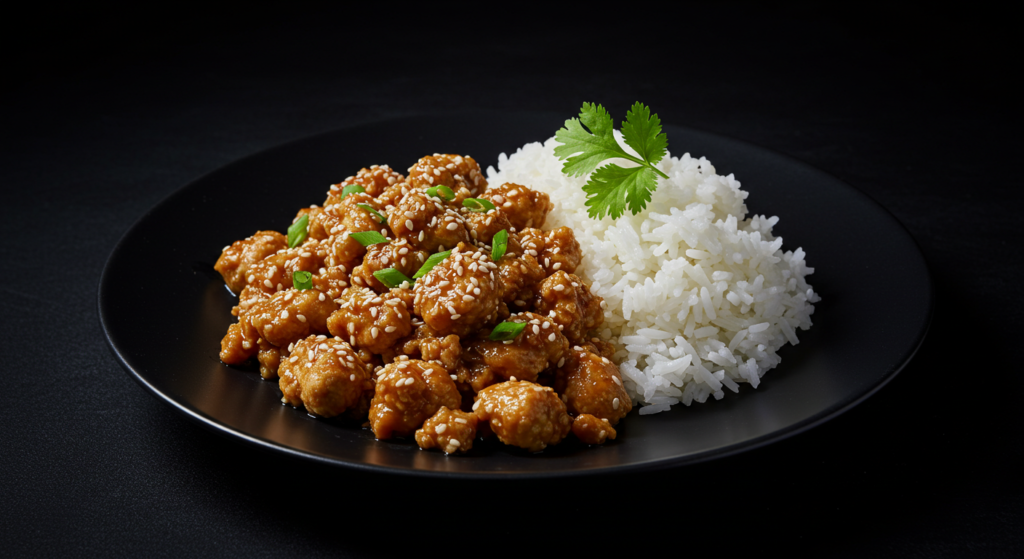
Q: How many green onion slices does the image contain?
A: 11